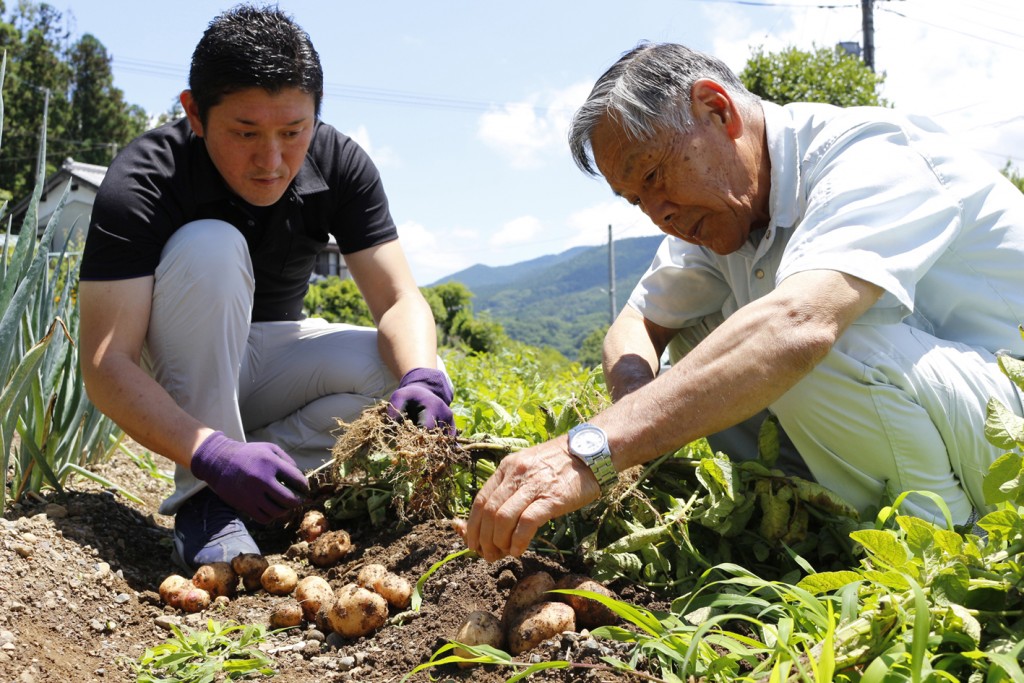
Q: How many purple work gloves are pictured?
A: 2